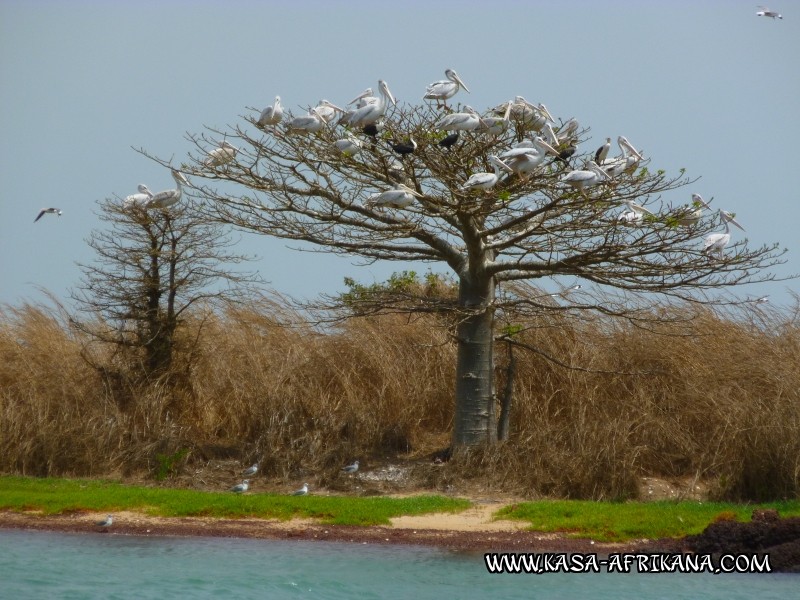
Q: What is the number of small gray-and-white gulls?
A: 7